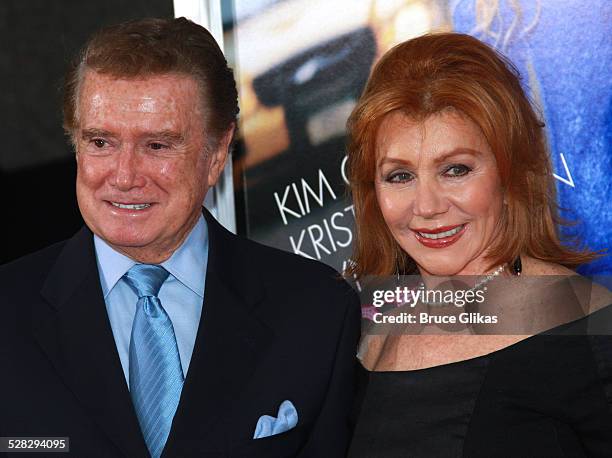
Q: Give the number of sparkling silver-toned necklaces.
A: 1